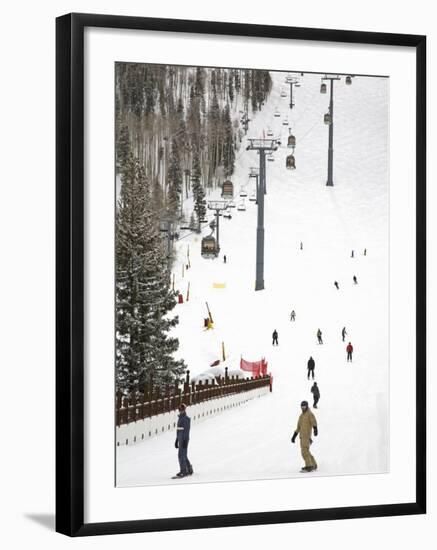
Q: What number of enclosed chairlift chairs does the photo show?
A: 7